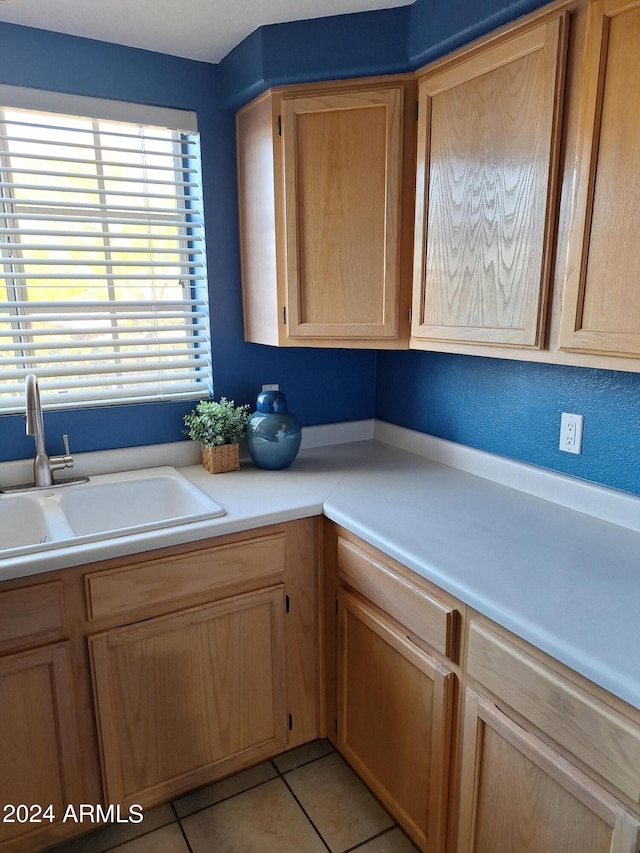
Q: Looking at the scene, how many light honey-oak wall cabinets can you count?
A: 3